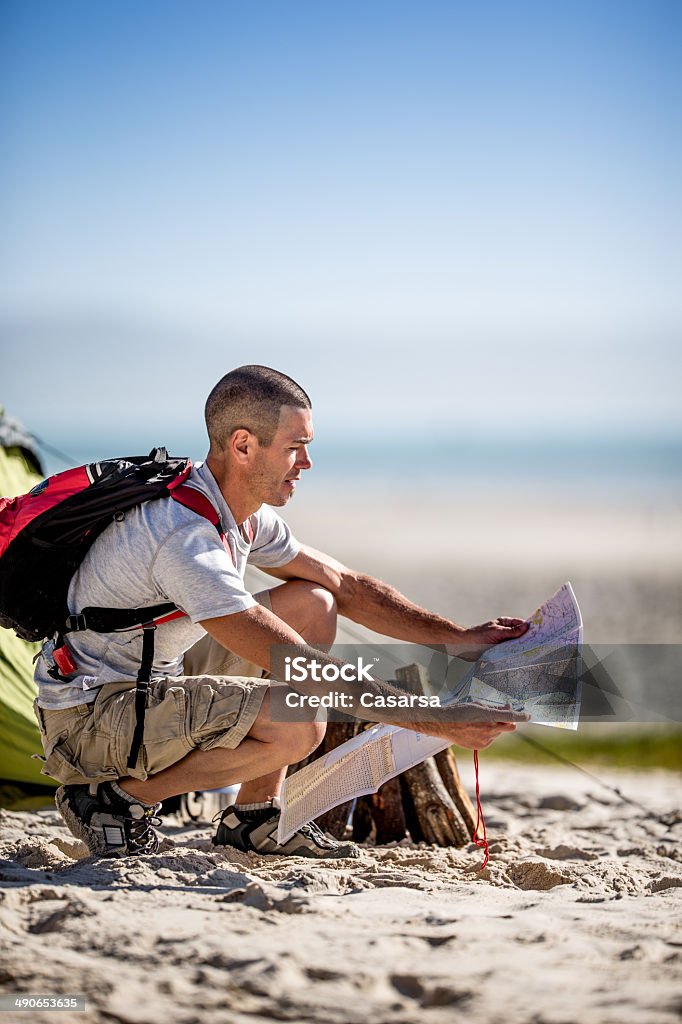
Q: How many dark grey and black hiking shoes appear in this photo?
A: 2